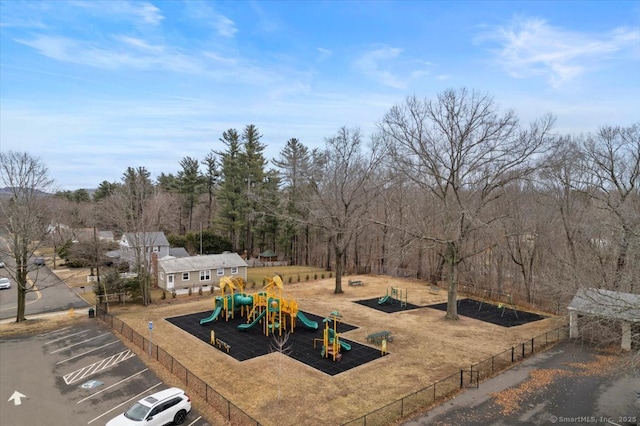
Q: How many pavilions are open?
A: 1